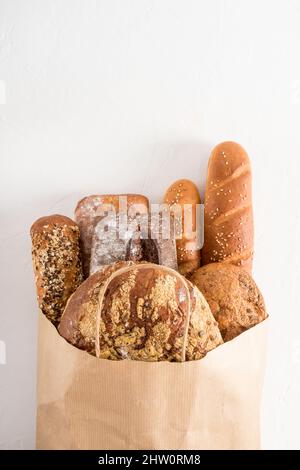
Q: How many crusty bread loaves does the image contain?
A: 7